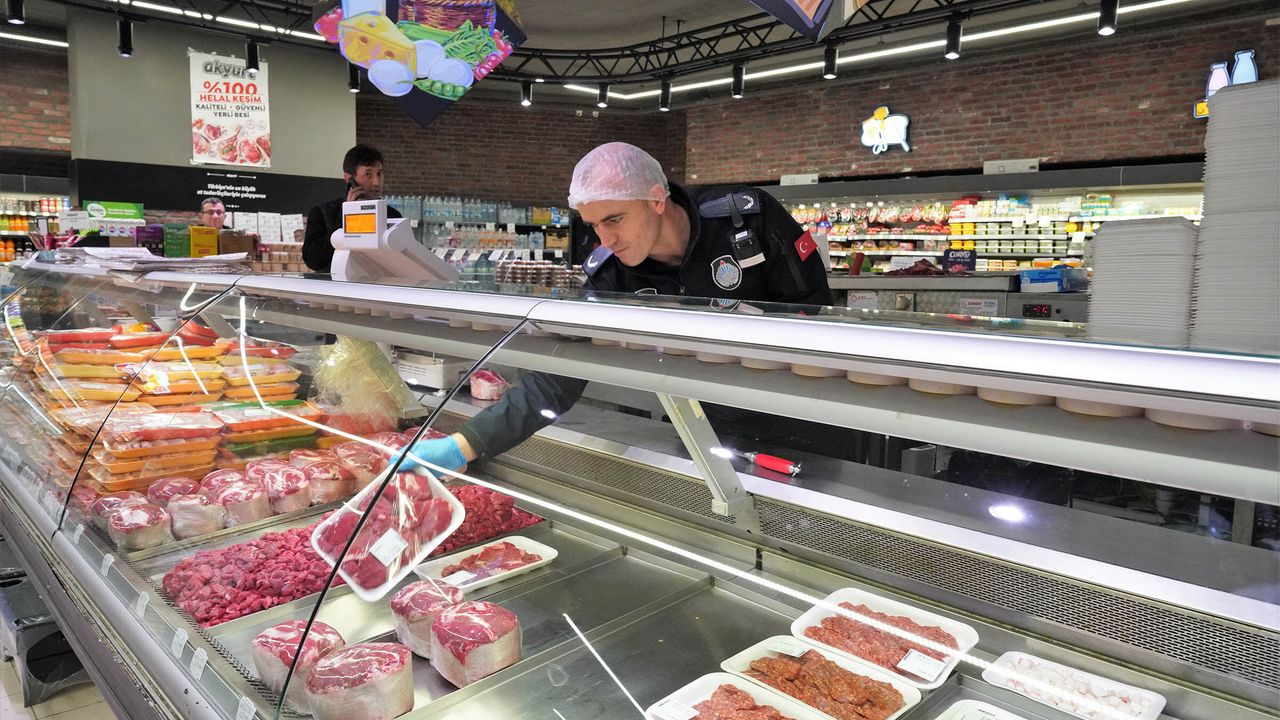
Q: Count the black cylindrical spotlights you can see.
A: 11